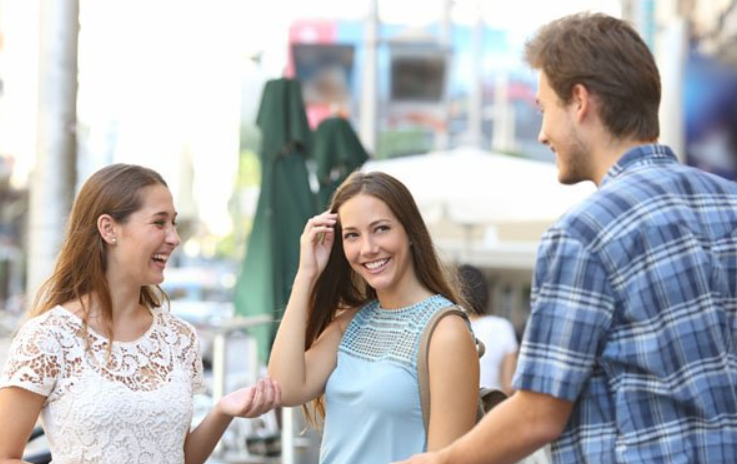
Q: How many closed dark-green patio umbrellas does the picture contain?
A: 2